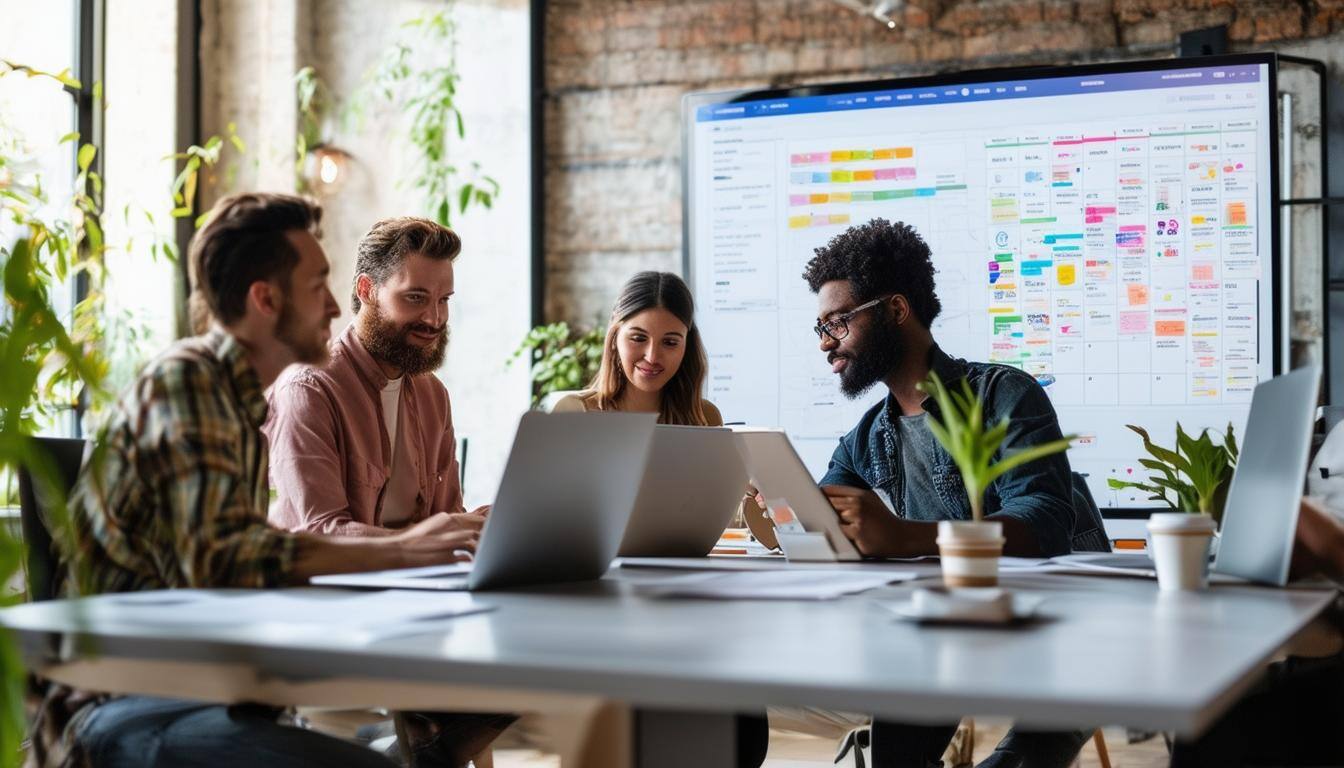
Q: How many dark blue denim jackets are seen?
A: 1